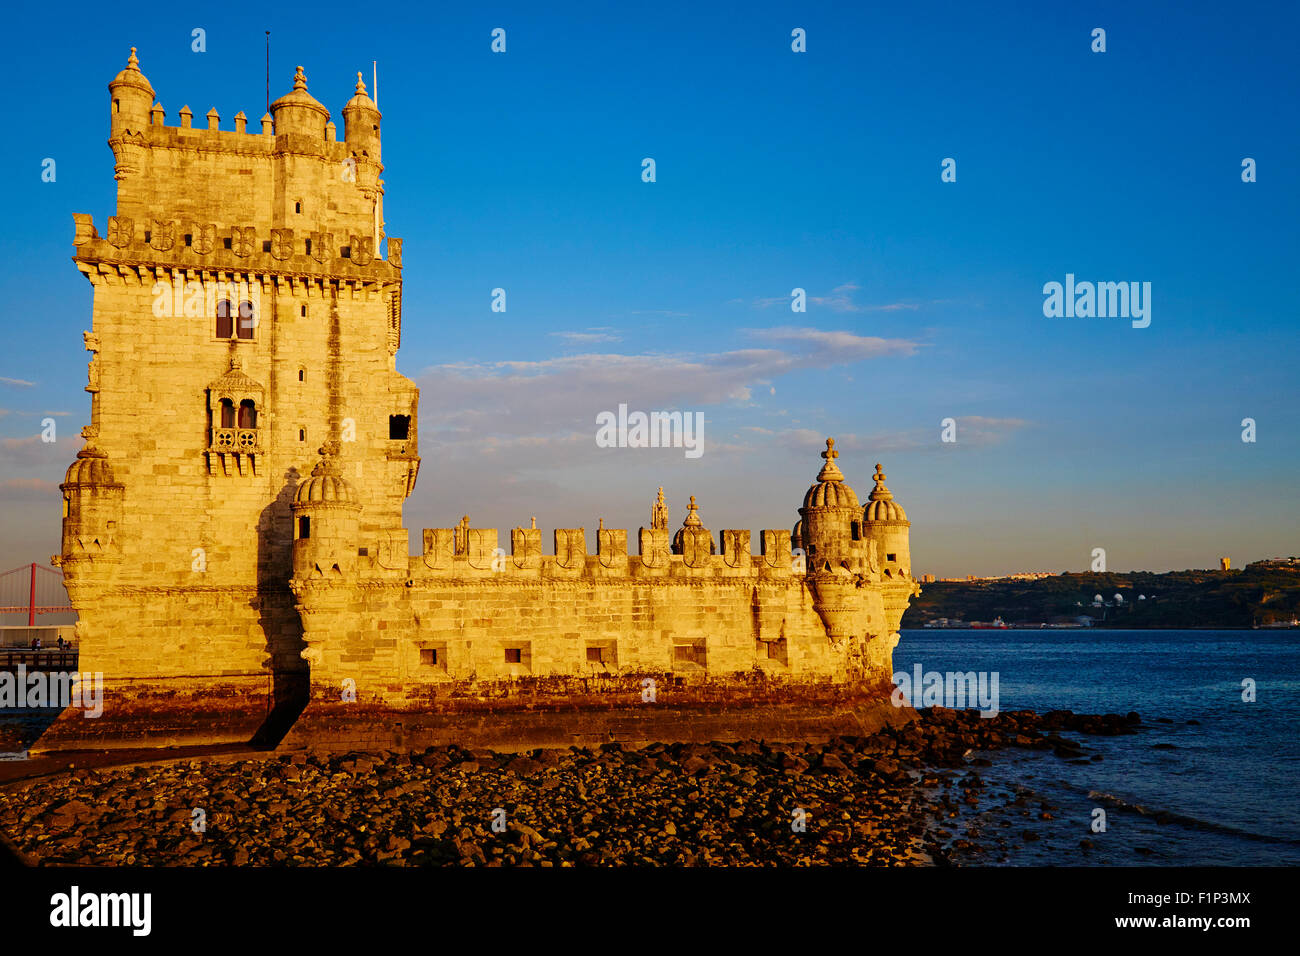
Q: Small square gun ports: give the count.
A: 5